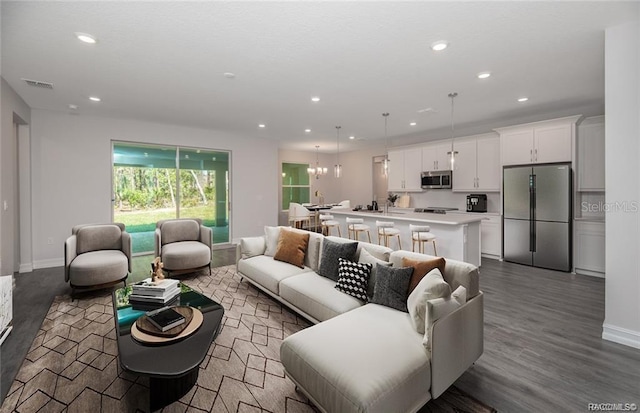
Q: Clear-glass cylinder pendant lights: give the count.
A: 3